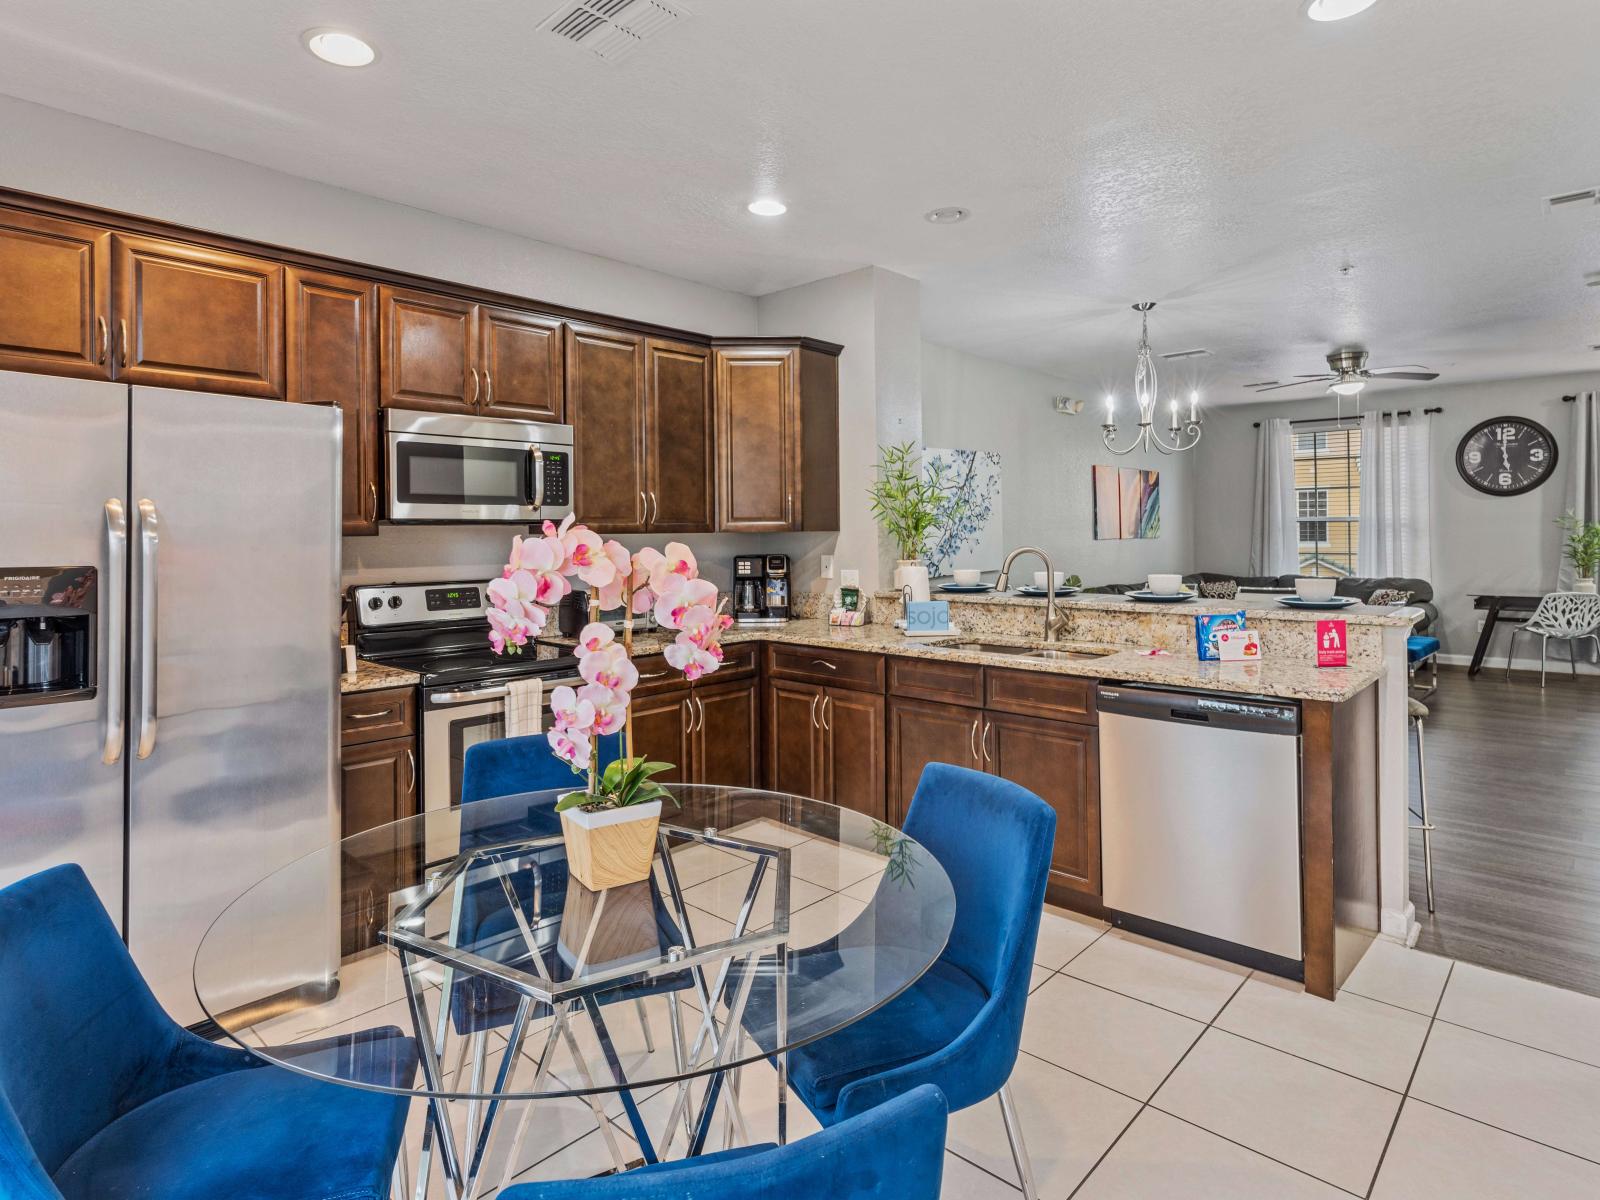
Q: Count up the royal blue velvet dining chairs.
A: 4